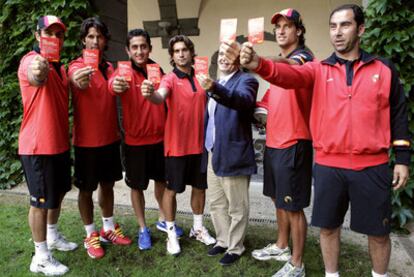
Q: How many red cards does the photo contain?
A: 7